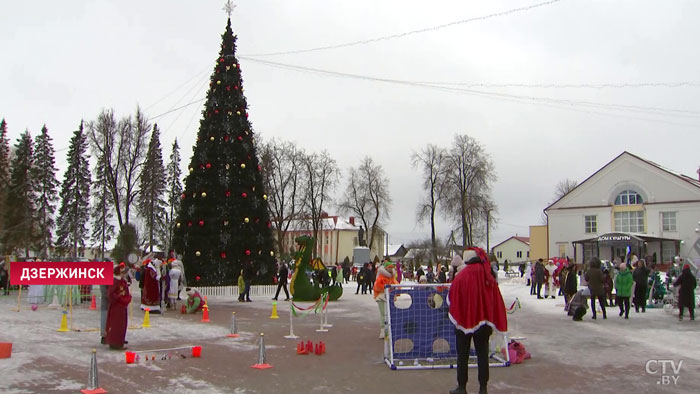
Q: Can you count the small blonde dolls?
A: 0